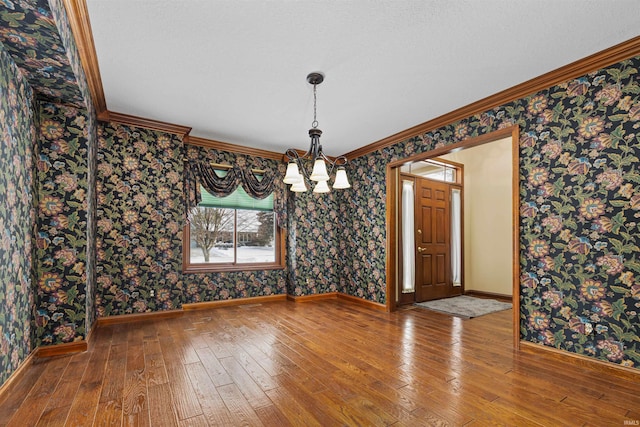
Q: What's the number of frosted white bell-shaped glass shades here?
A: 5